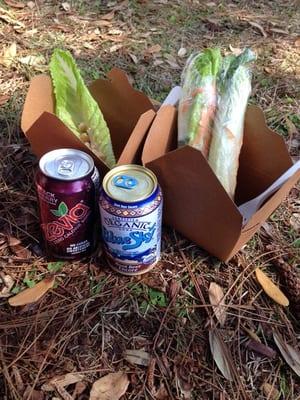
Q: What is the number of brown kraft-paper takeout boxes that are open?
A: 2